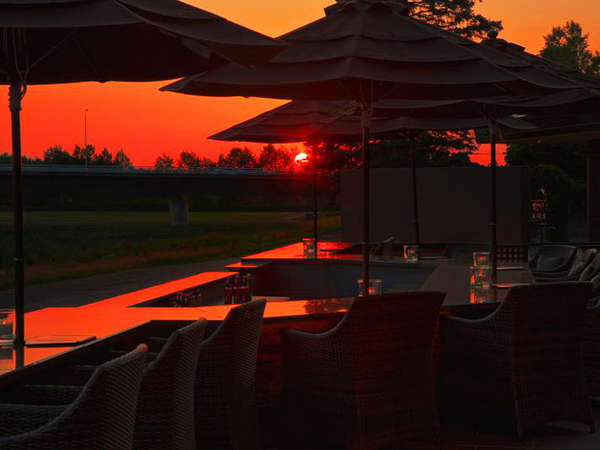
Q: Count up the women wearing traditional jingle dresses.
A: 0